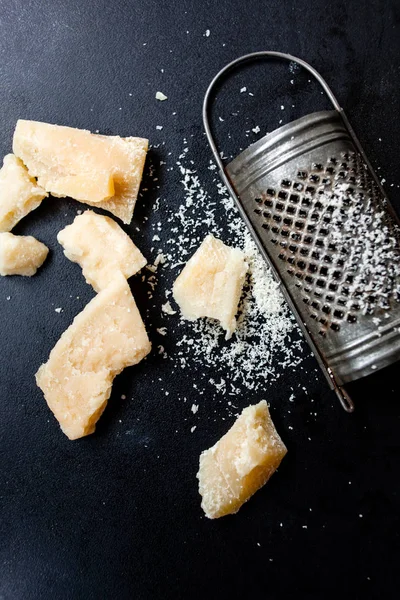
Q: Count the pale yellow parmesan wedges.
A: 7